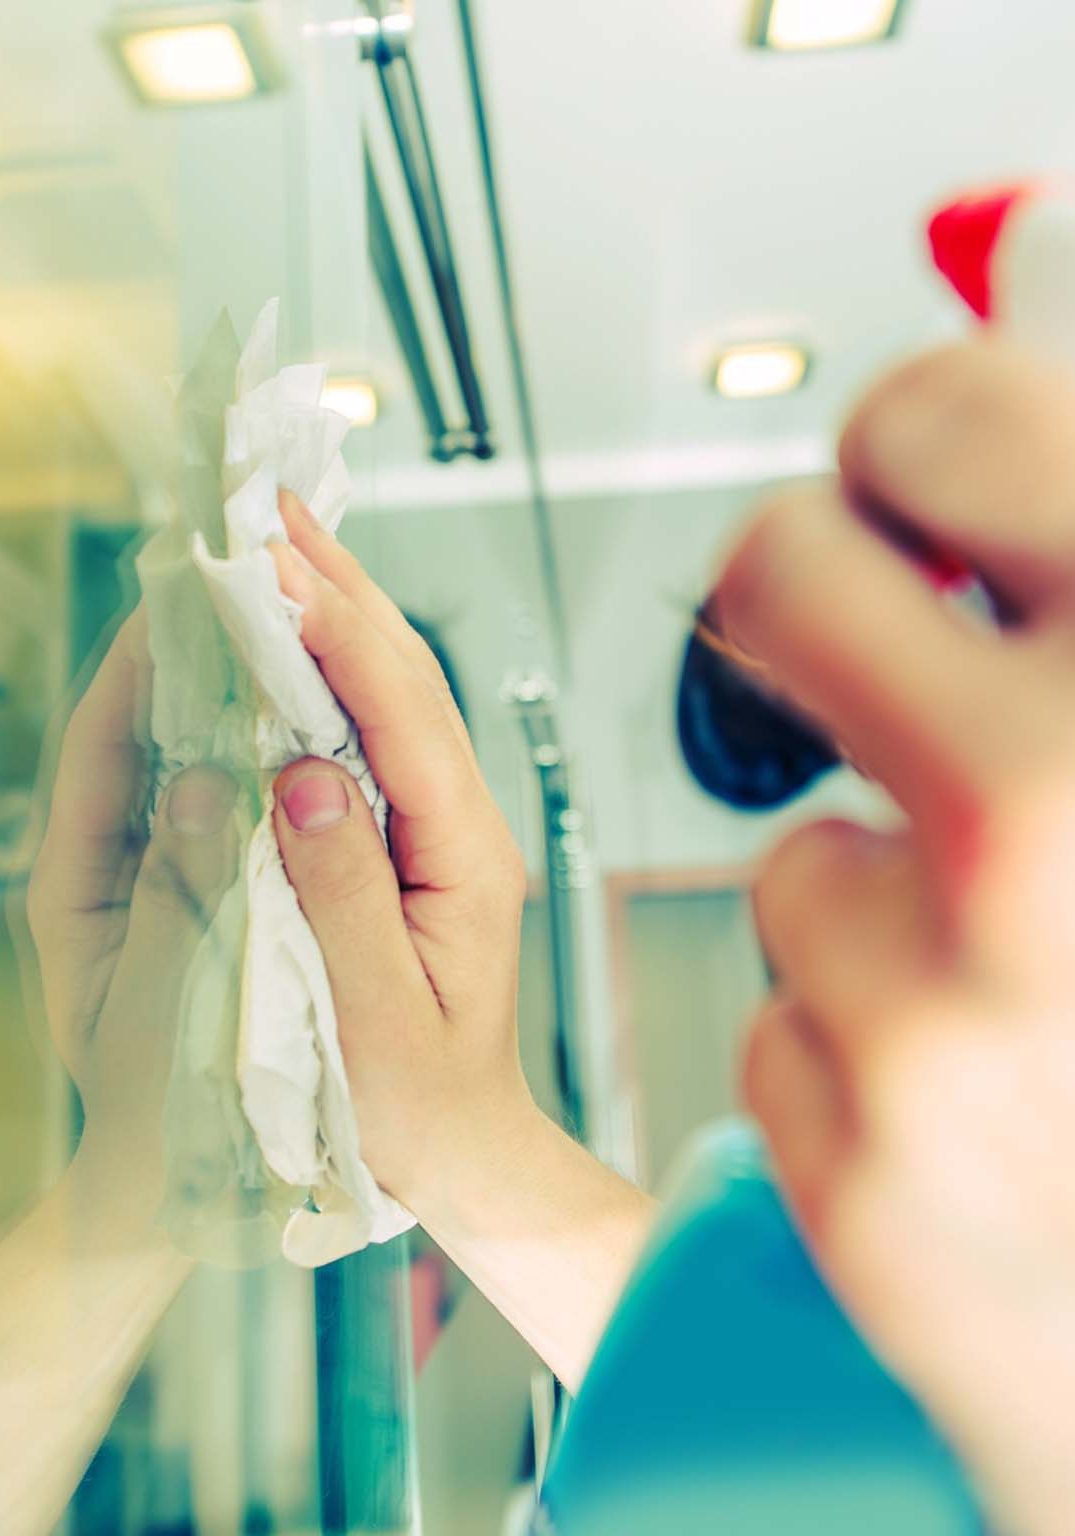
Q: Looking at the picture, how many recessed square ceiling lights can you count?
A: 4